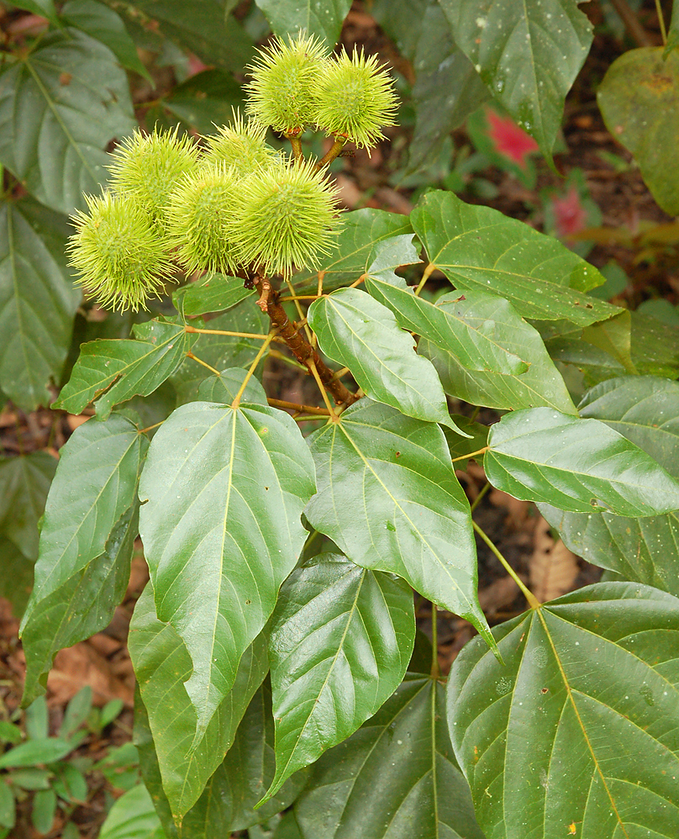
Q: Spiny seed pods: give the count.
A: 7